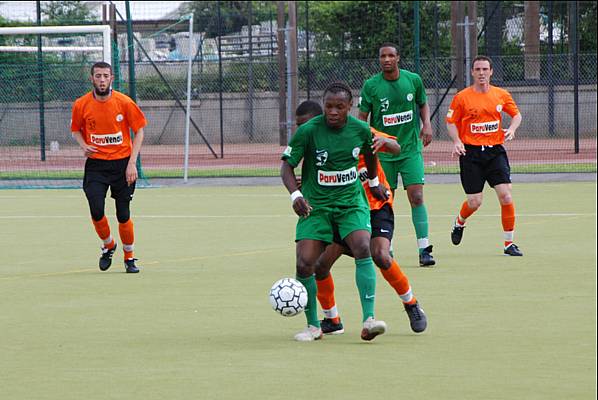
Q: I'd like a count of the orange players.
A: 3